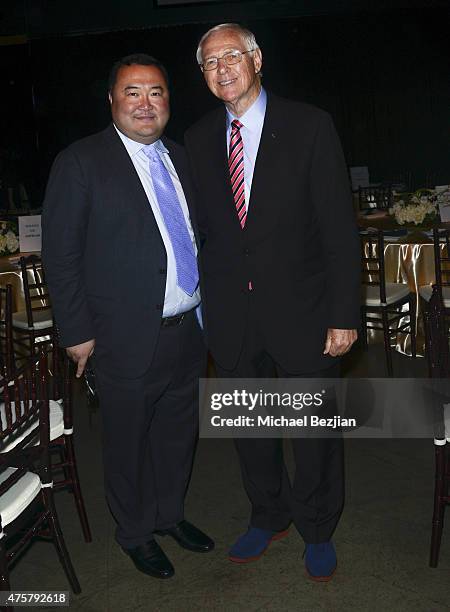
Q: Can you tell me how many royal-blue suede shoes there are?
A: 2